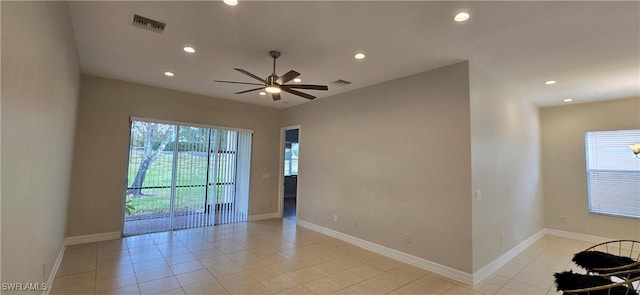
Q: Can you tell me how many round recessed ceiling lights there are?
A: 9